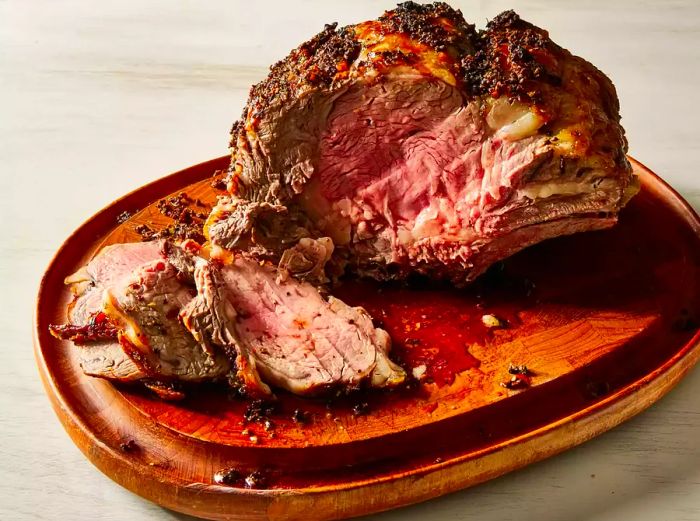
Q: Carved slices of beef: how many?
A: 3